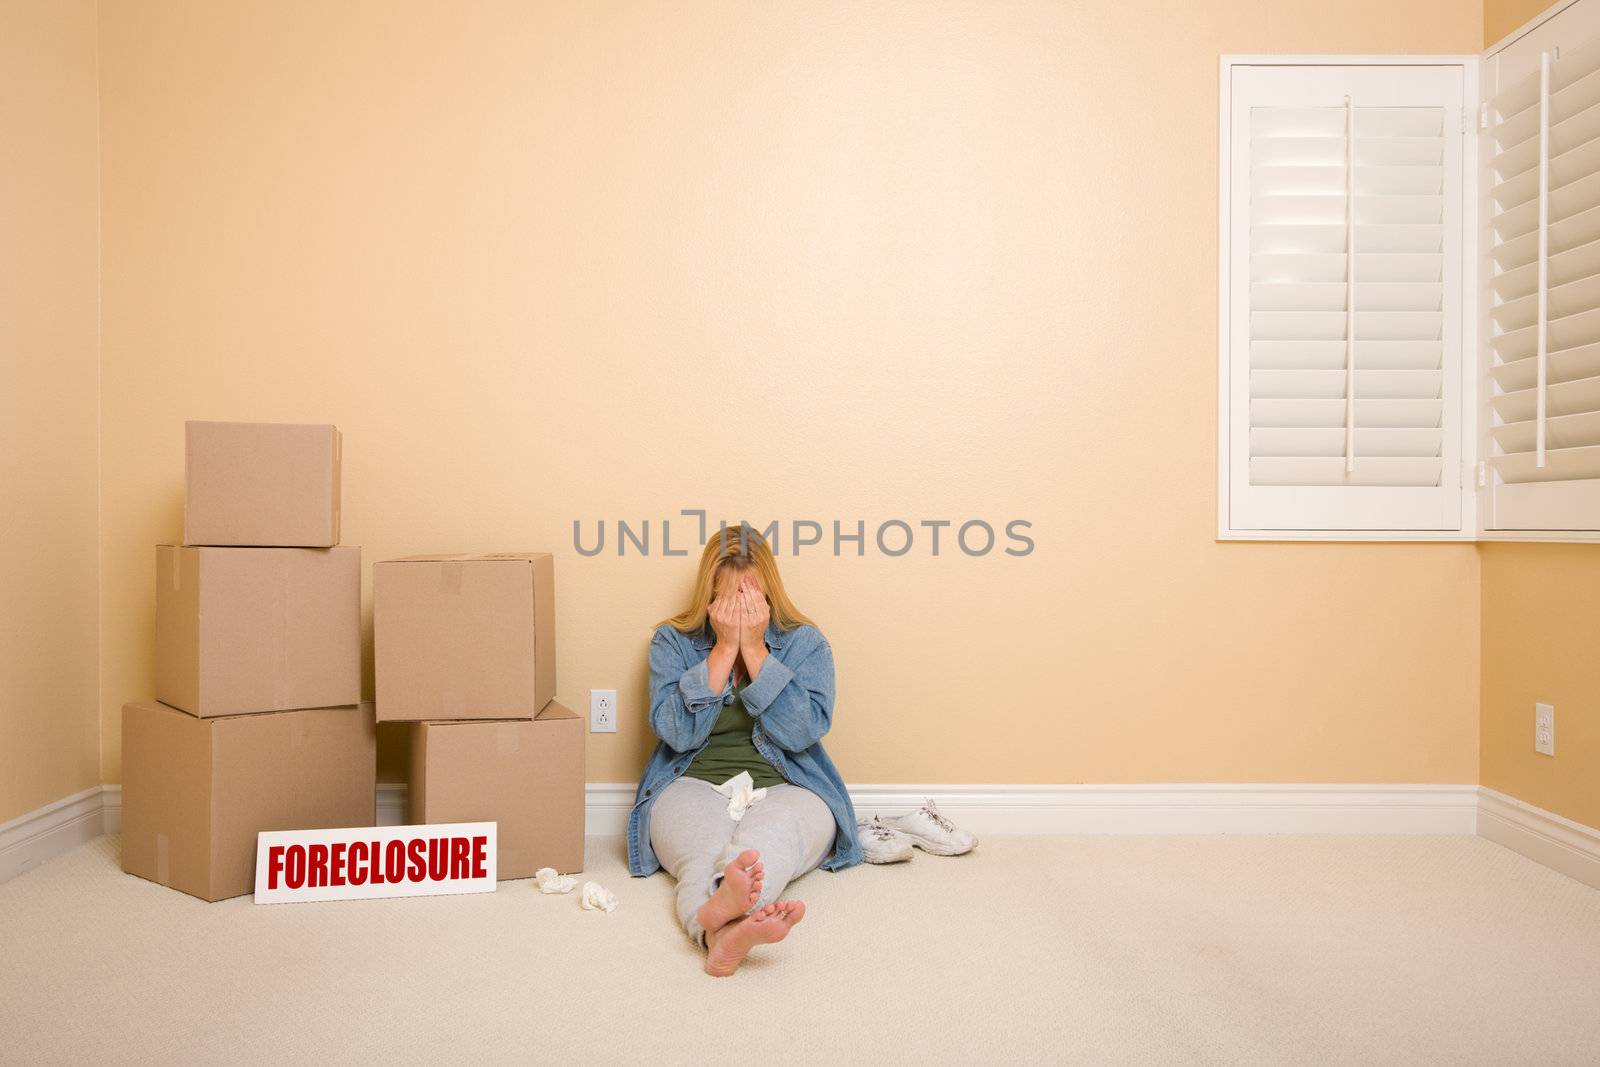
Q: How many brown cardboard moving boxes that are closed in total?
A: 5